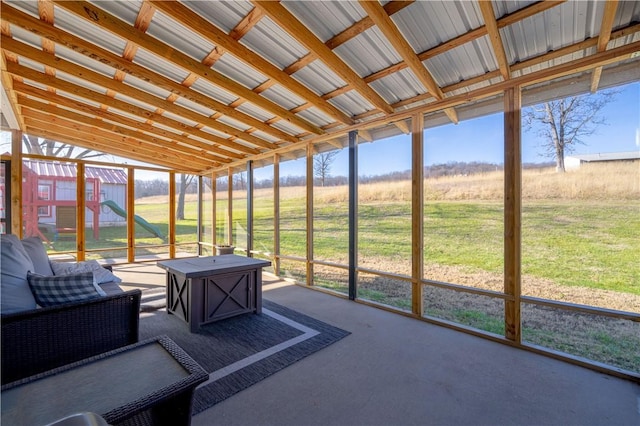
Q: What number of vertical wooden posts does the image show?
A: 10